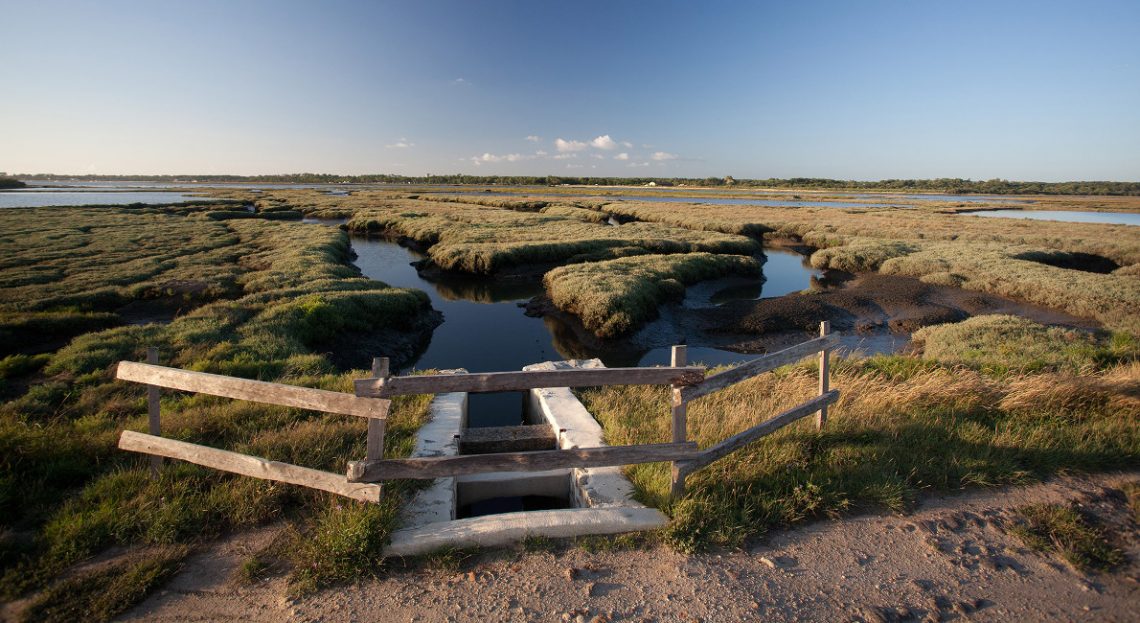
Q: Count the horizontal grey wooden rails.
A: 6